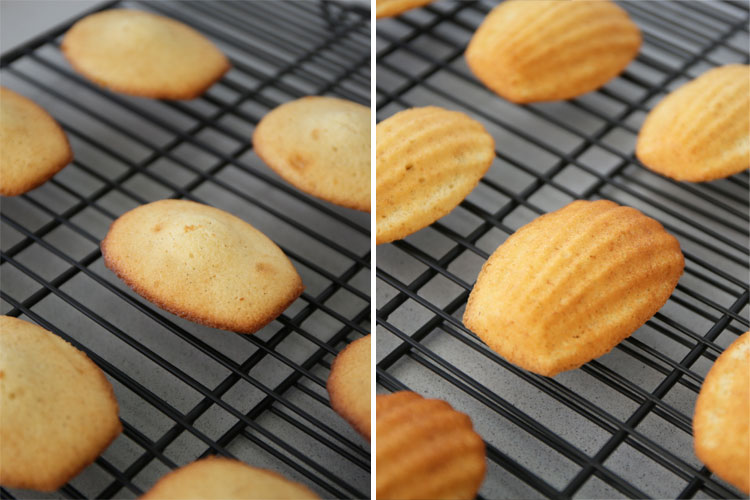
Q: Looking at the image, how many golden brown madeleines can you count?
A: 14